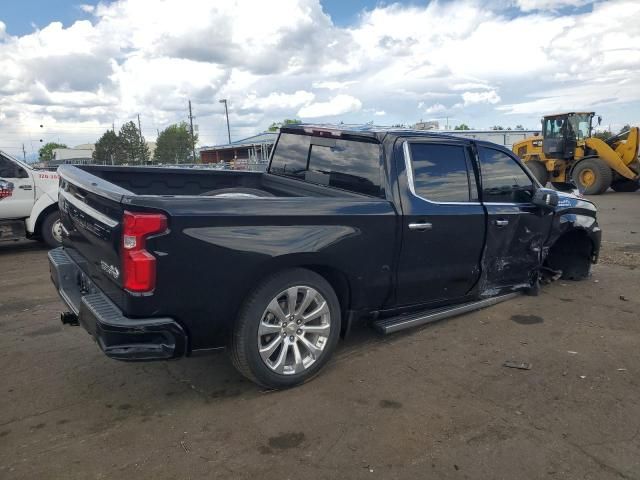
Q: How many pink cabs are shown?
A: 0